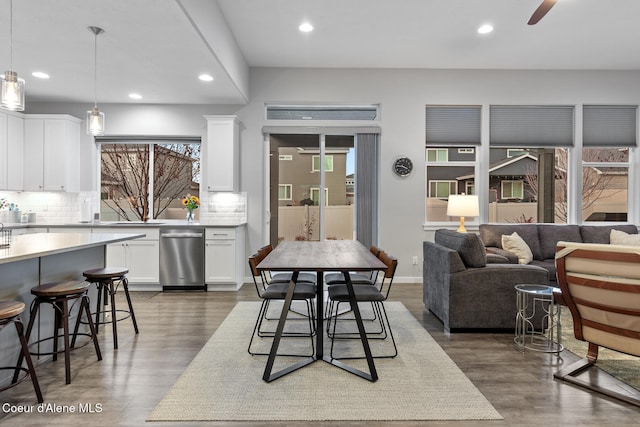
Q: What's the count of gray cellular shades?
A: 3